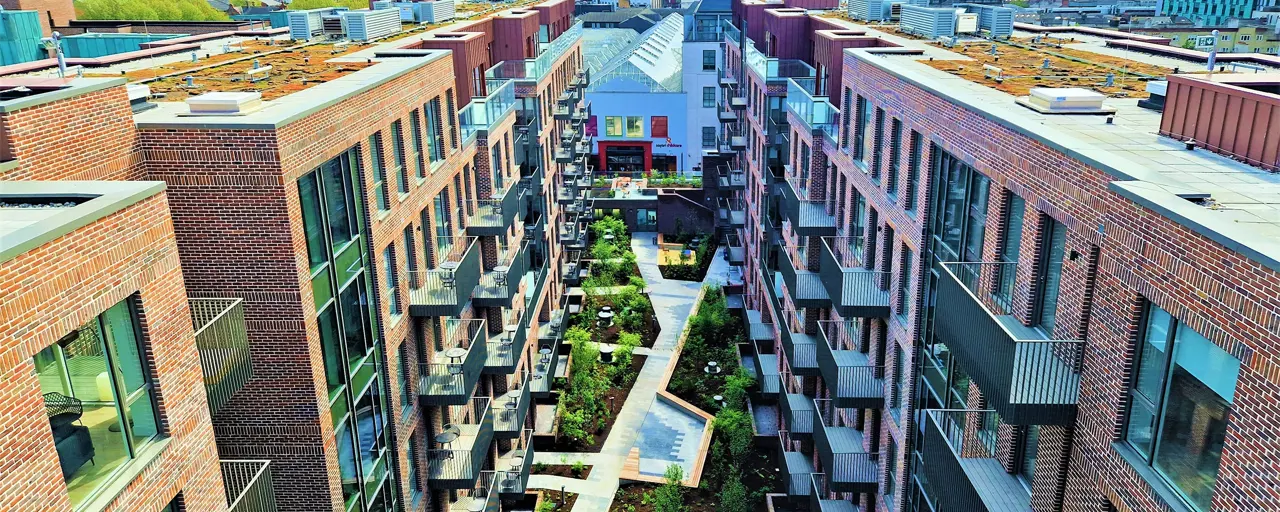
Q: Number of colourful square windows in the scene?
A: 4